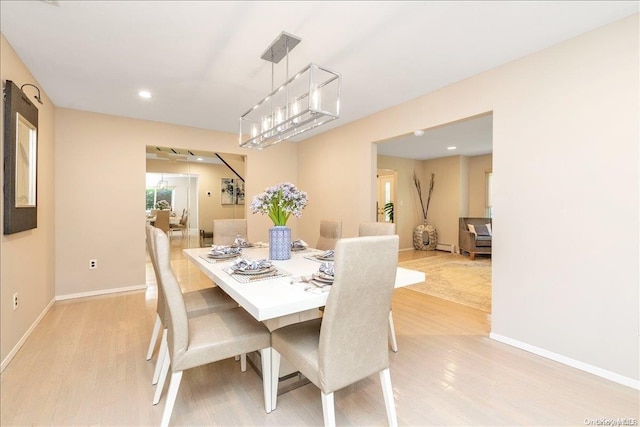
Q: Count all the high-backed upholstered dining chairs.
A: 6